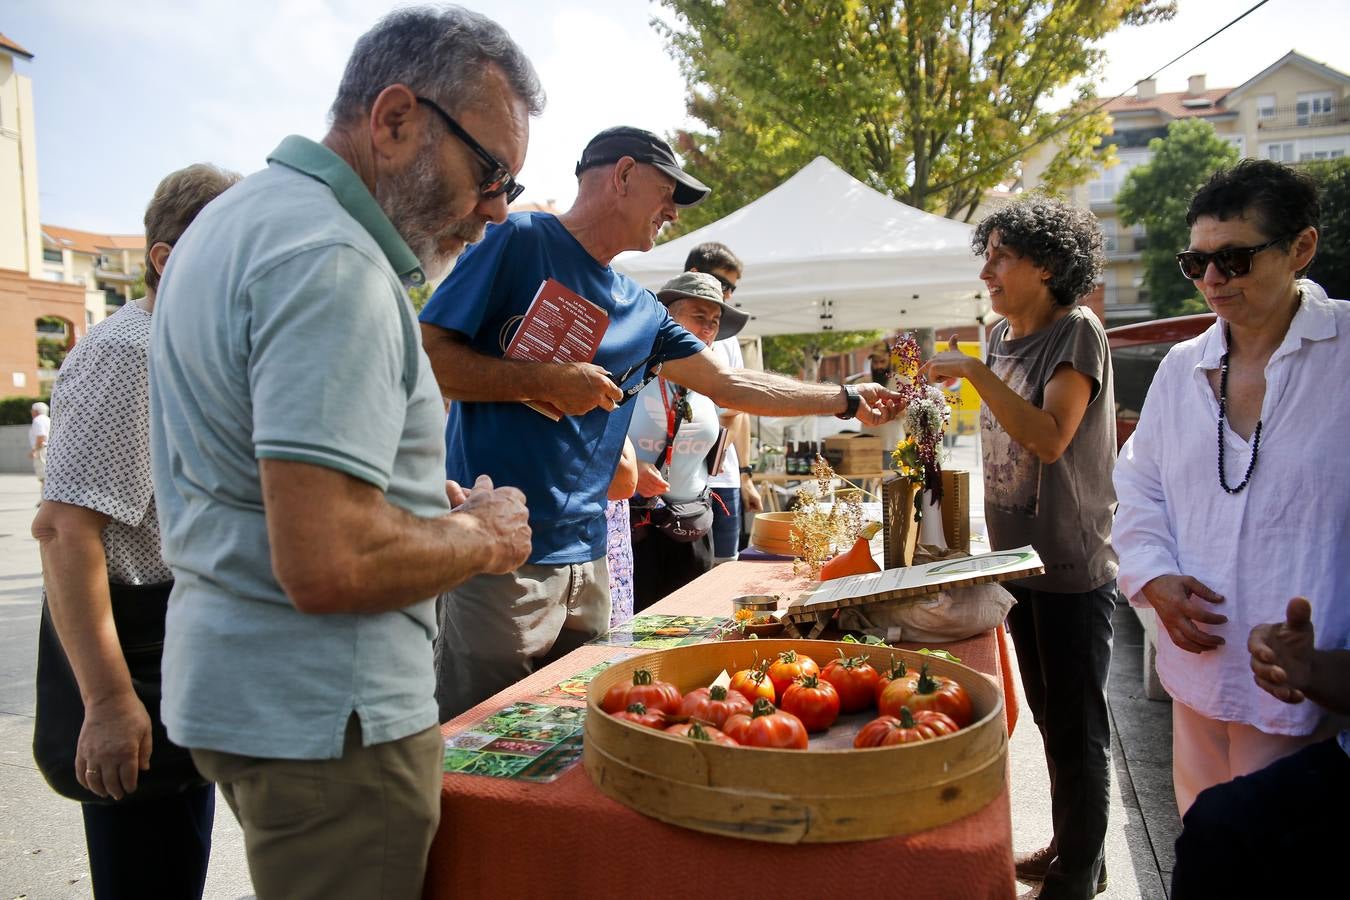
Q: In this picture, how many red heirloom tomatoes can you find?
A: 12